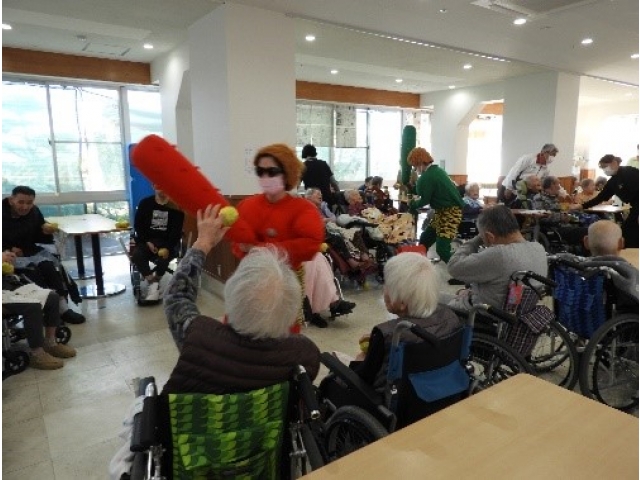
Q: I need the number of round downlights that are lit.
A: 10